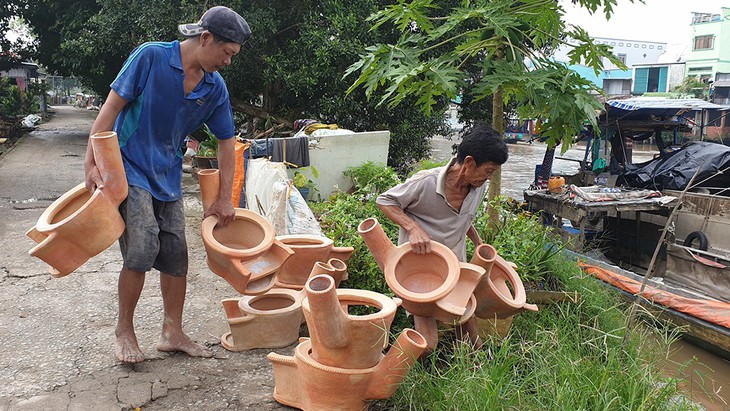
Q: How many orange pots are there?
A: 8